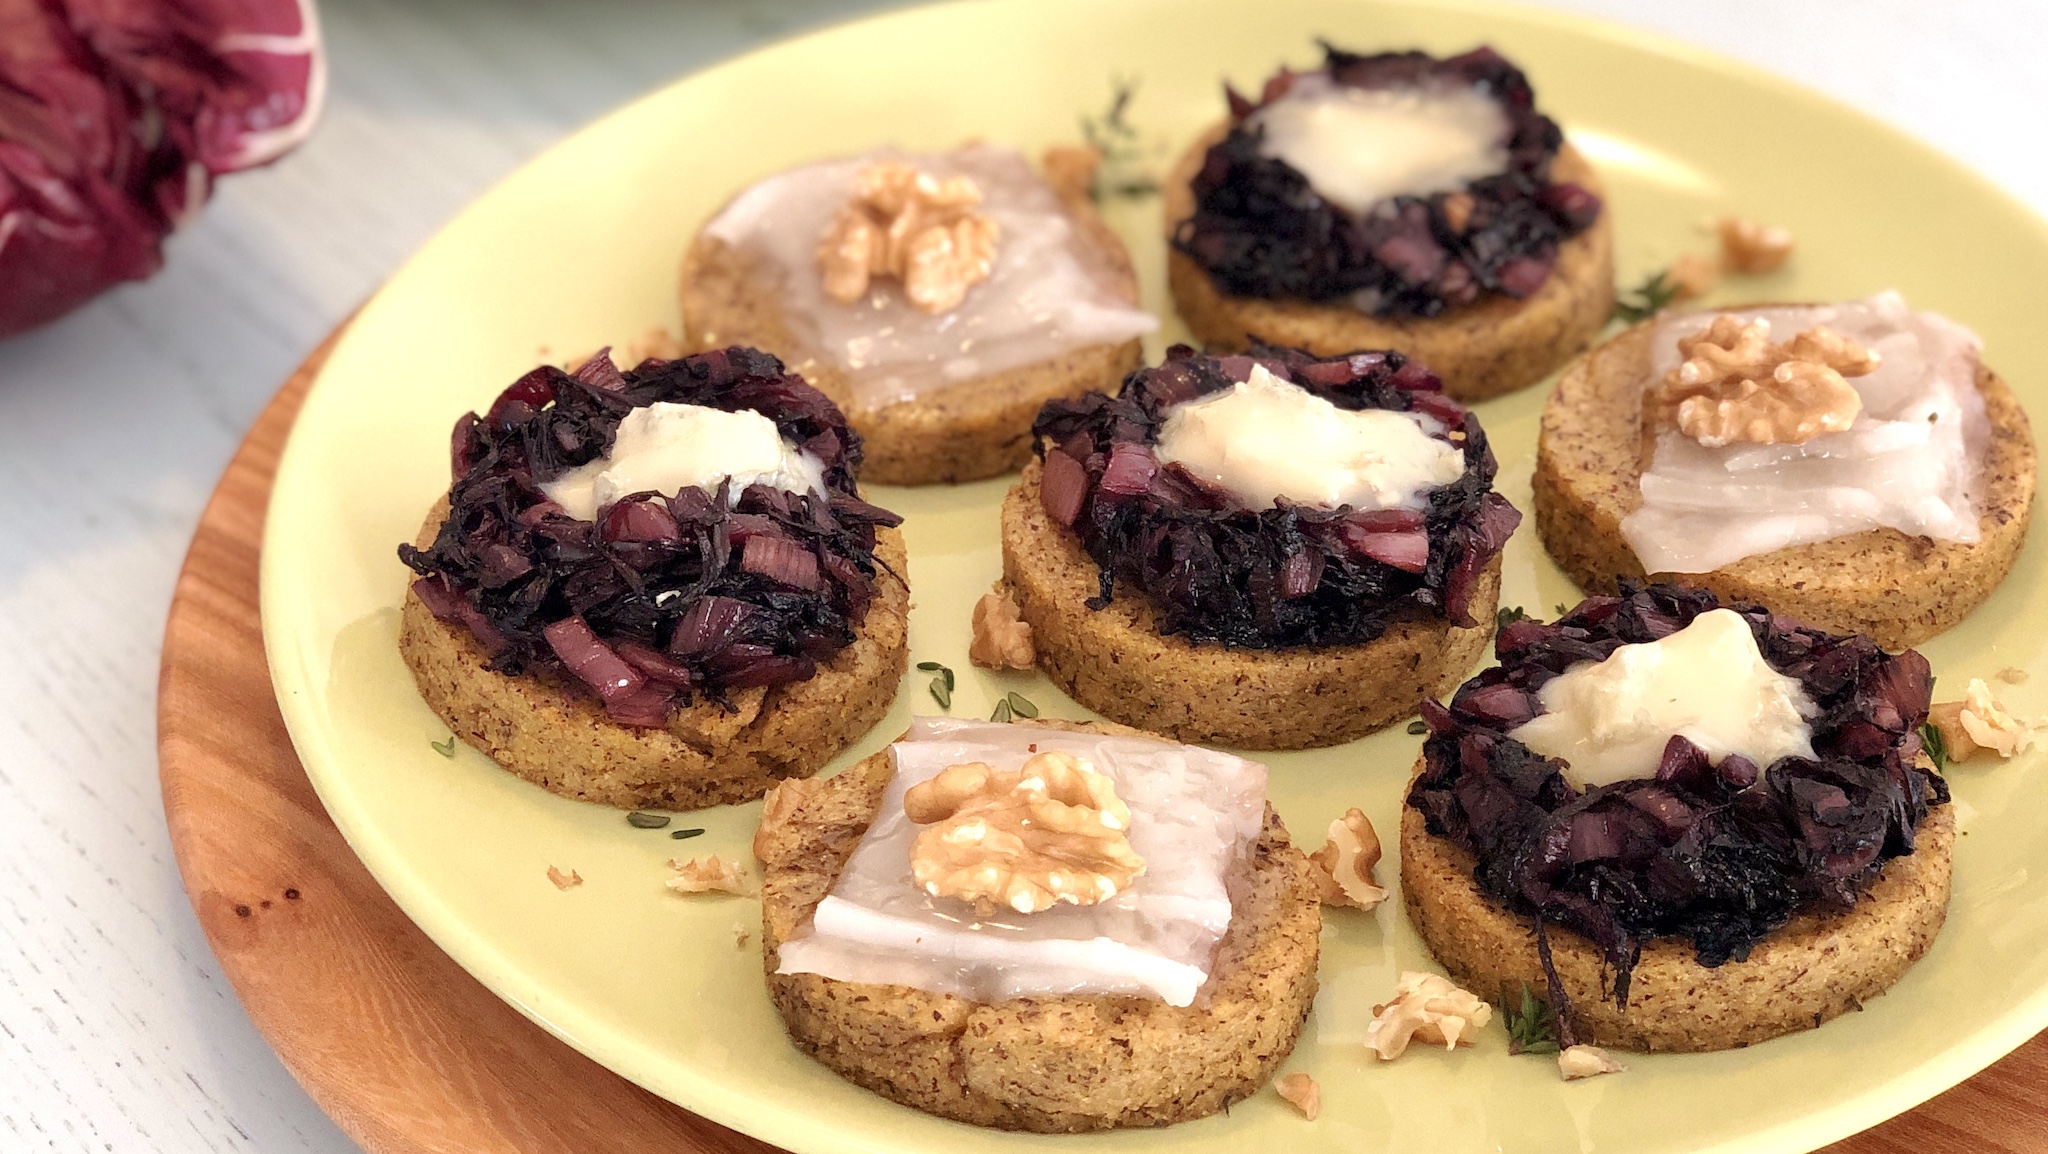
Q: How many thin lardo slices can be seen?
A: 3